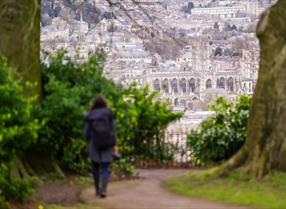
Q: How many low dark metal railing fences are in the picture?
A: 1